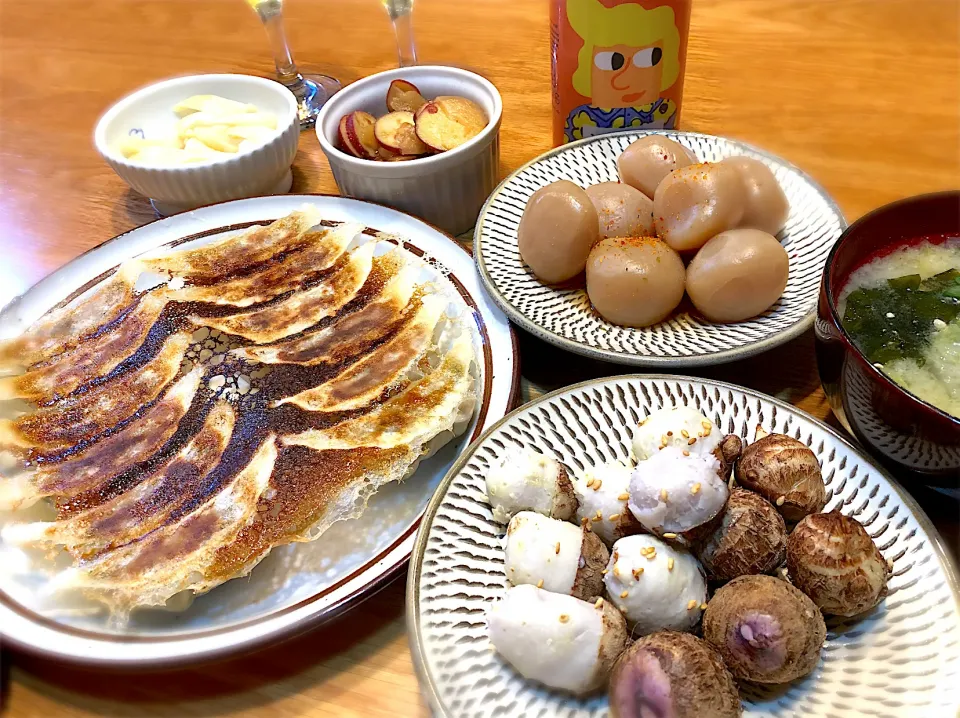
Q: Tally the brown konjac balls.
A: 7